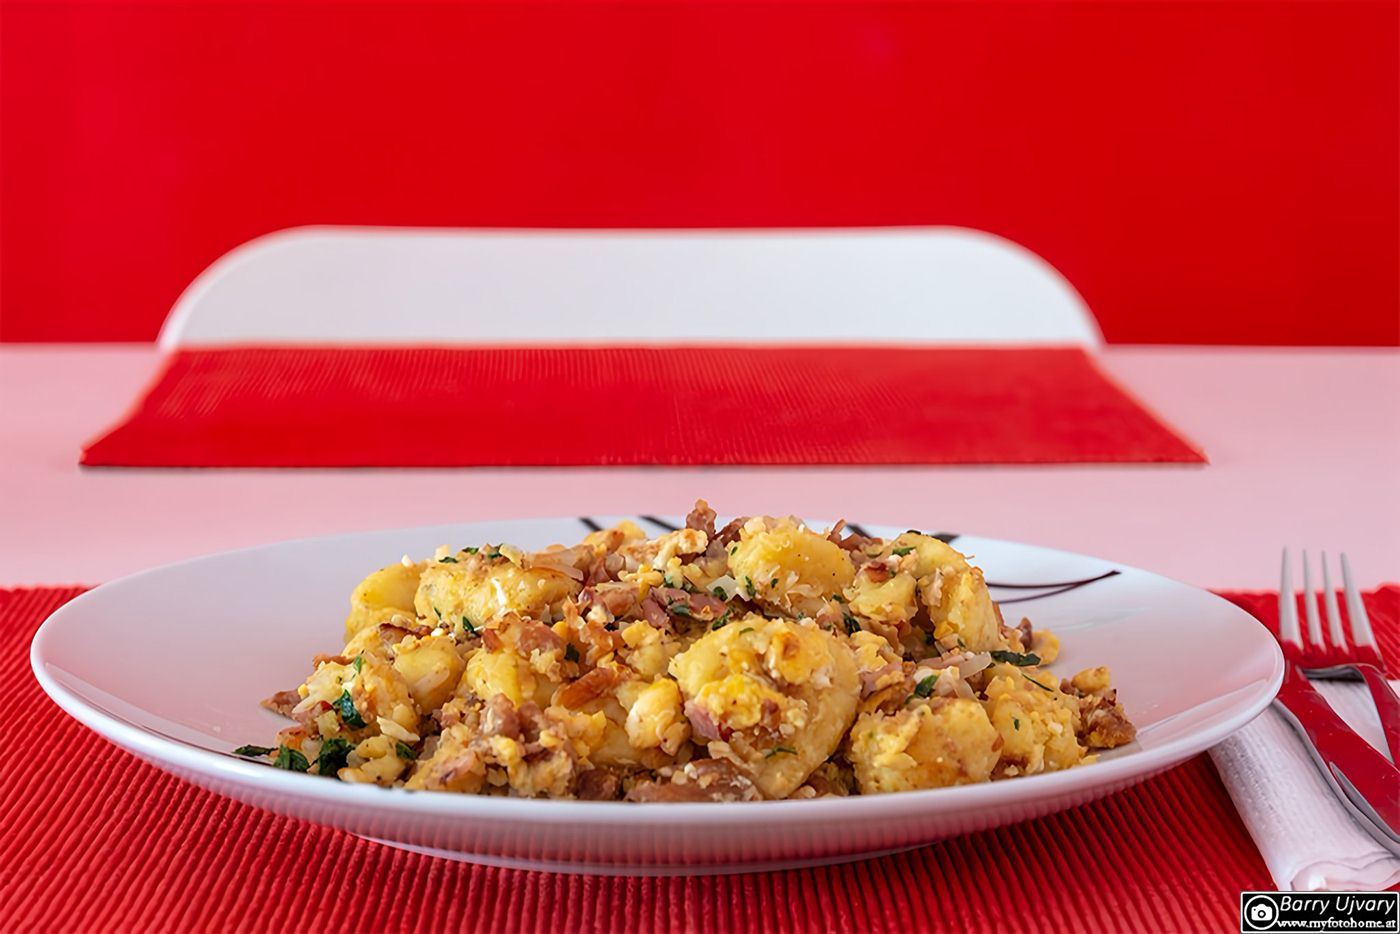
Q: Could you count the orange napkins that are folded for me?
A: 0